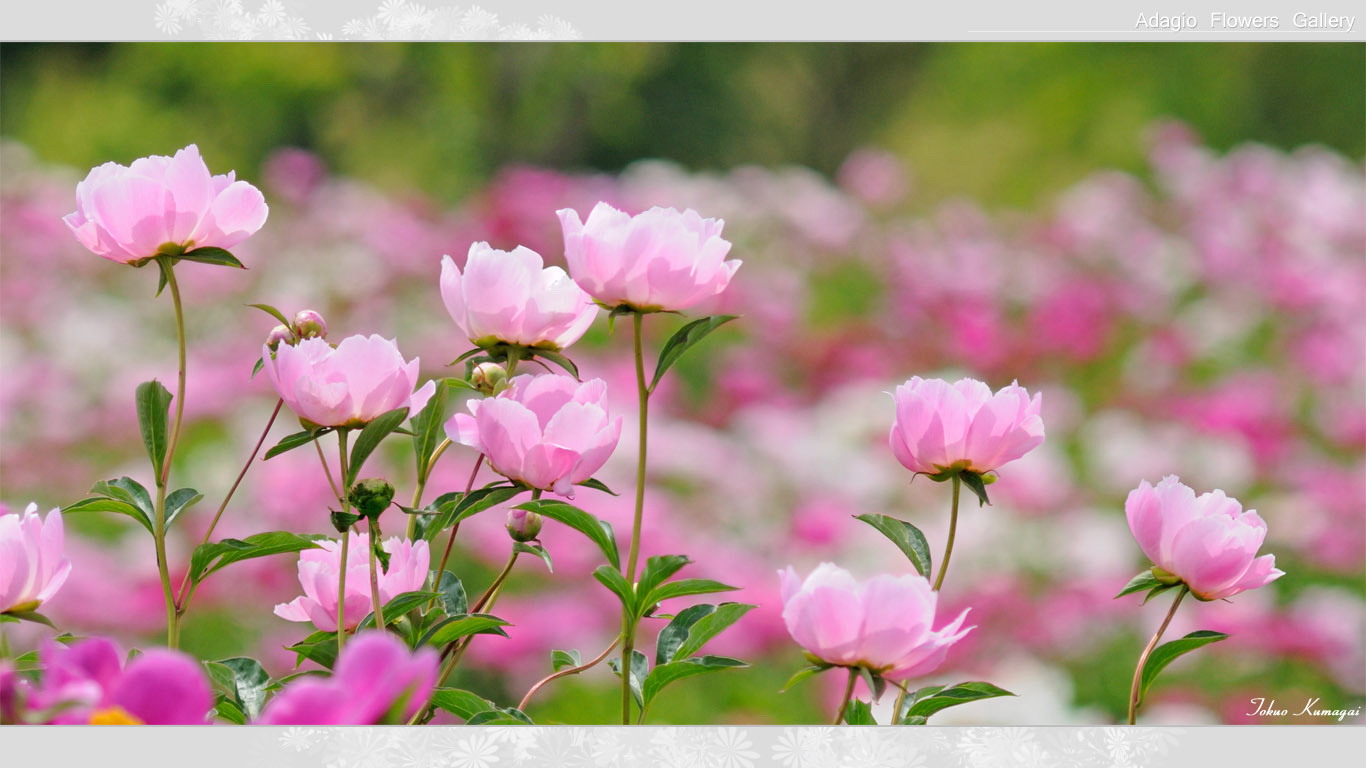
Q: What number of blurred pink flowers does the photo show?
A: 2